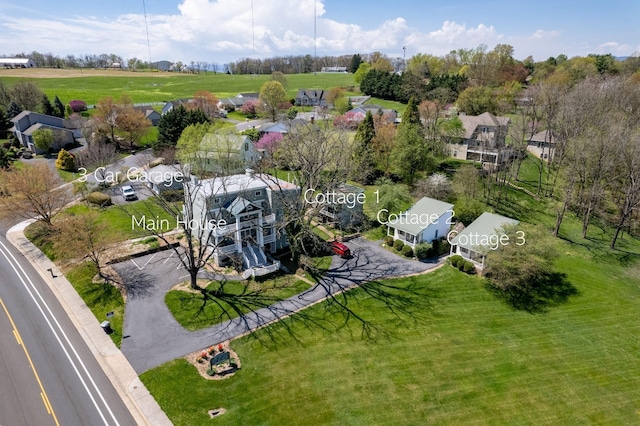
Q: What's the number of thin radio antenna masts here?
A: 3